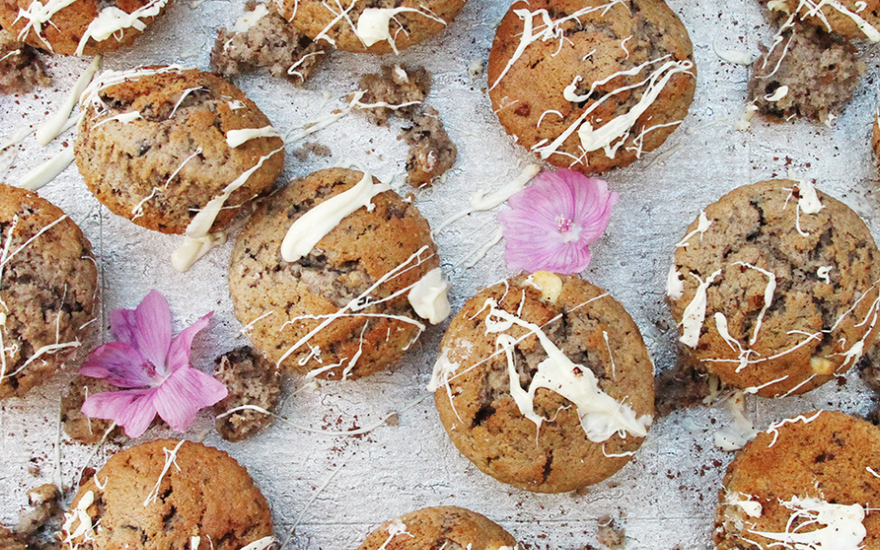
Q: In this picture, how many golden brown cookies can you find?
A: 12